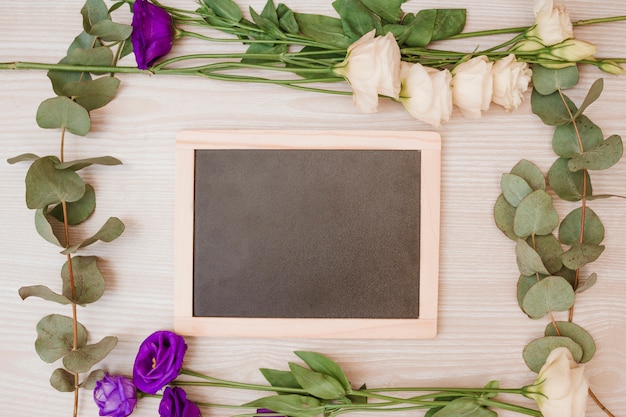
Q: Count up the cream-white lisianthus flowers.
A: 6